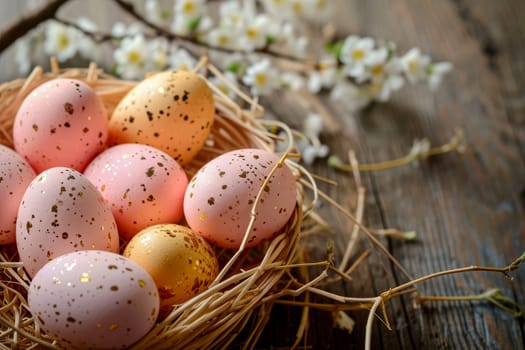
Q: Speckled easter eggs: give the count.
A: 8